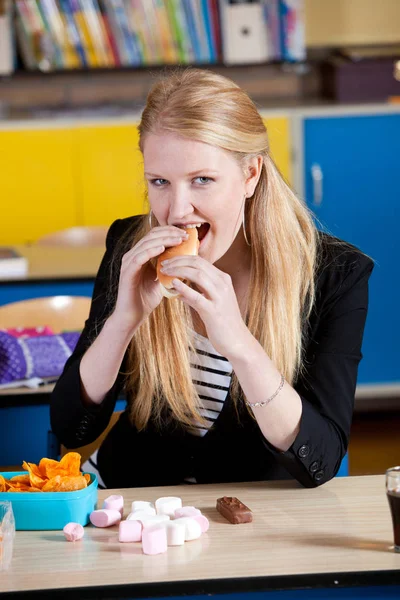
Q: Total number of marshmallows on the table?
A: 13